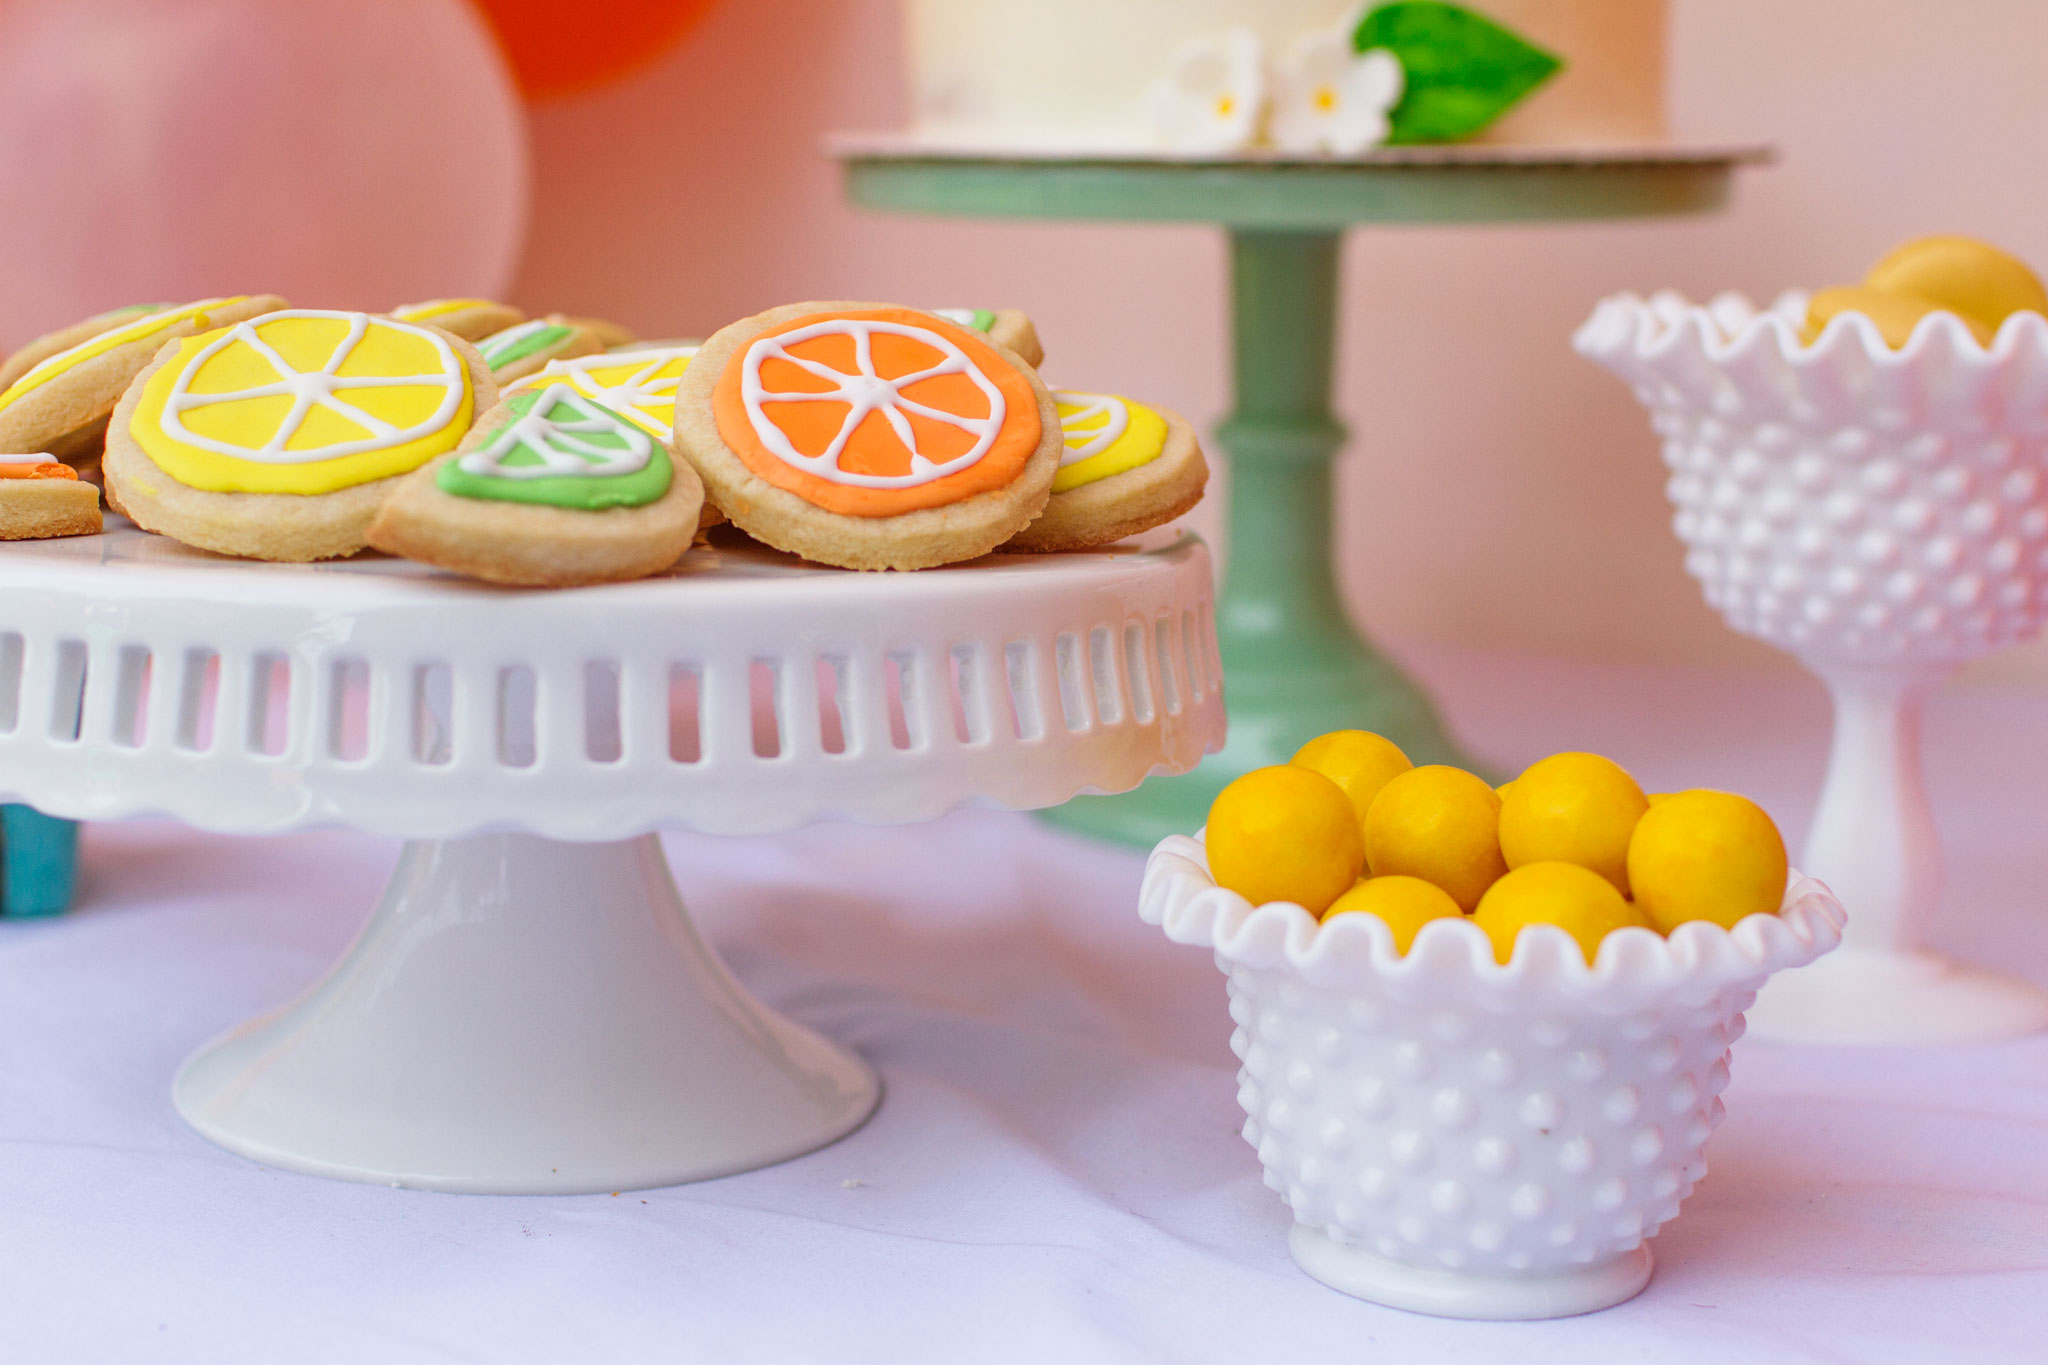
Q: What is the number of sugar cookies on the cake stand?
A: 12